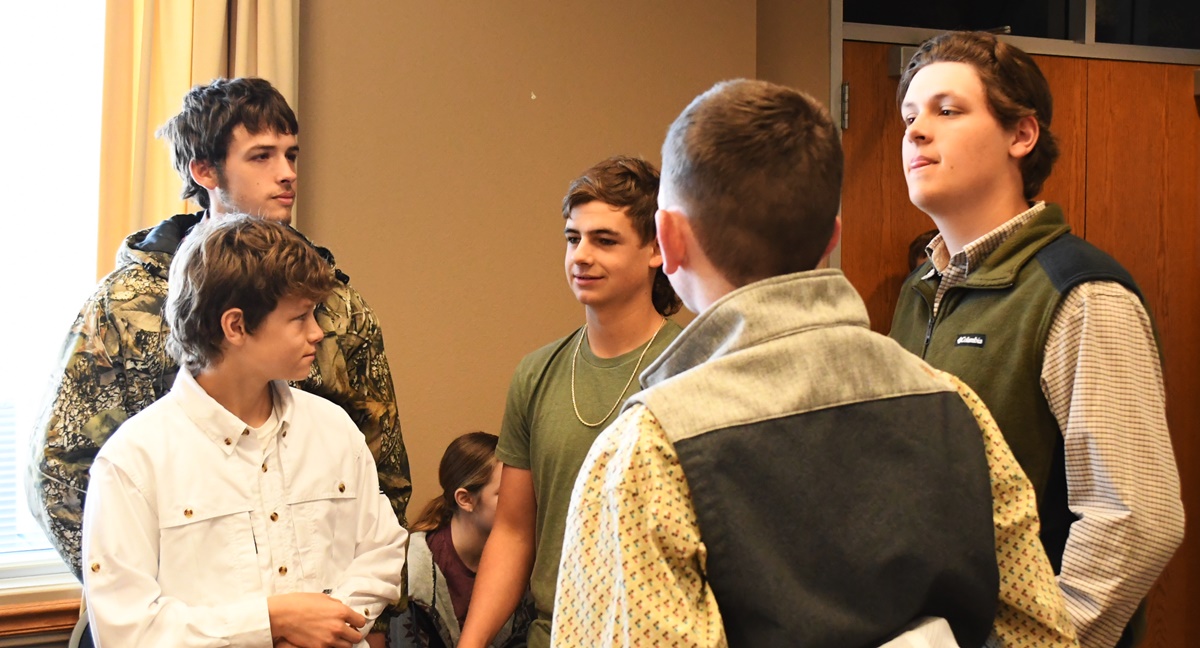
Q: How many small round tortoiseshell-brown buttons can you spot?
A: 10